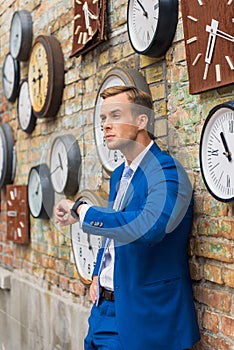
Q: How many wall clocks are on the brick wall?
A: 14